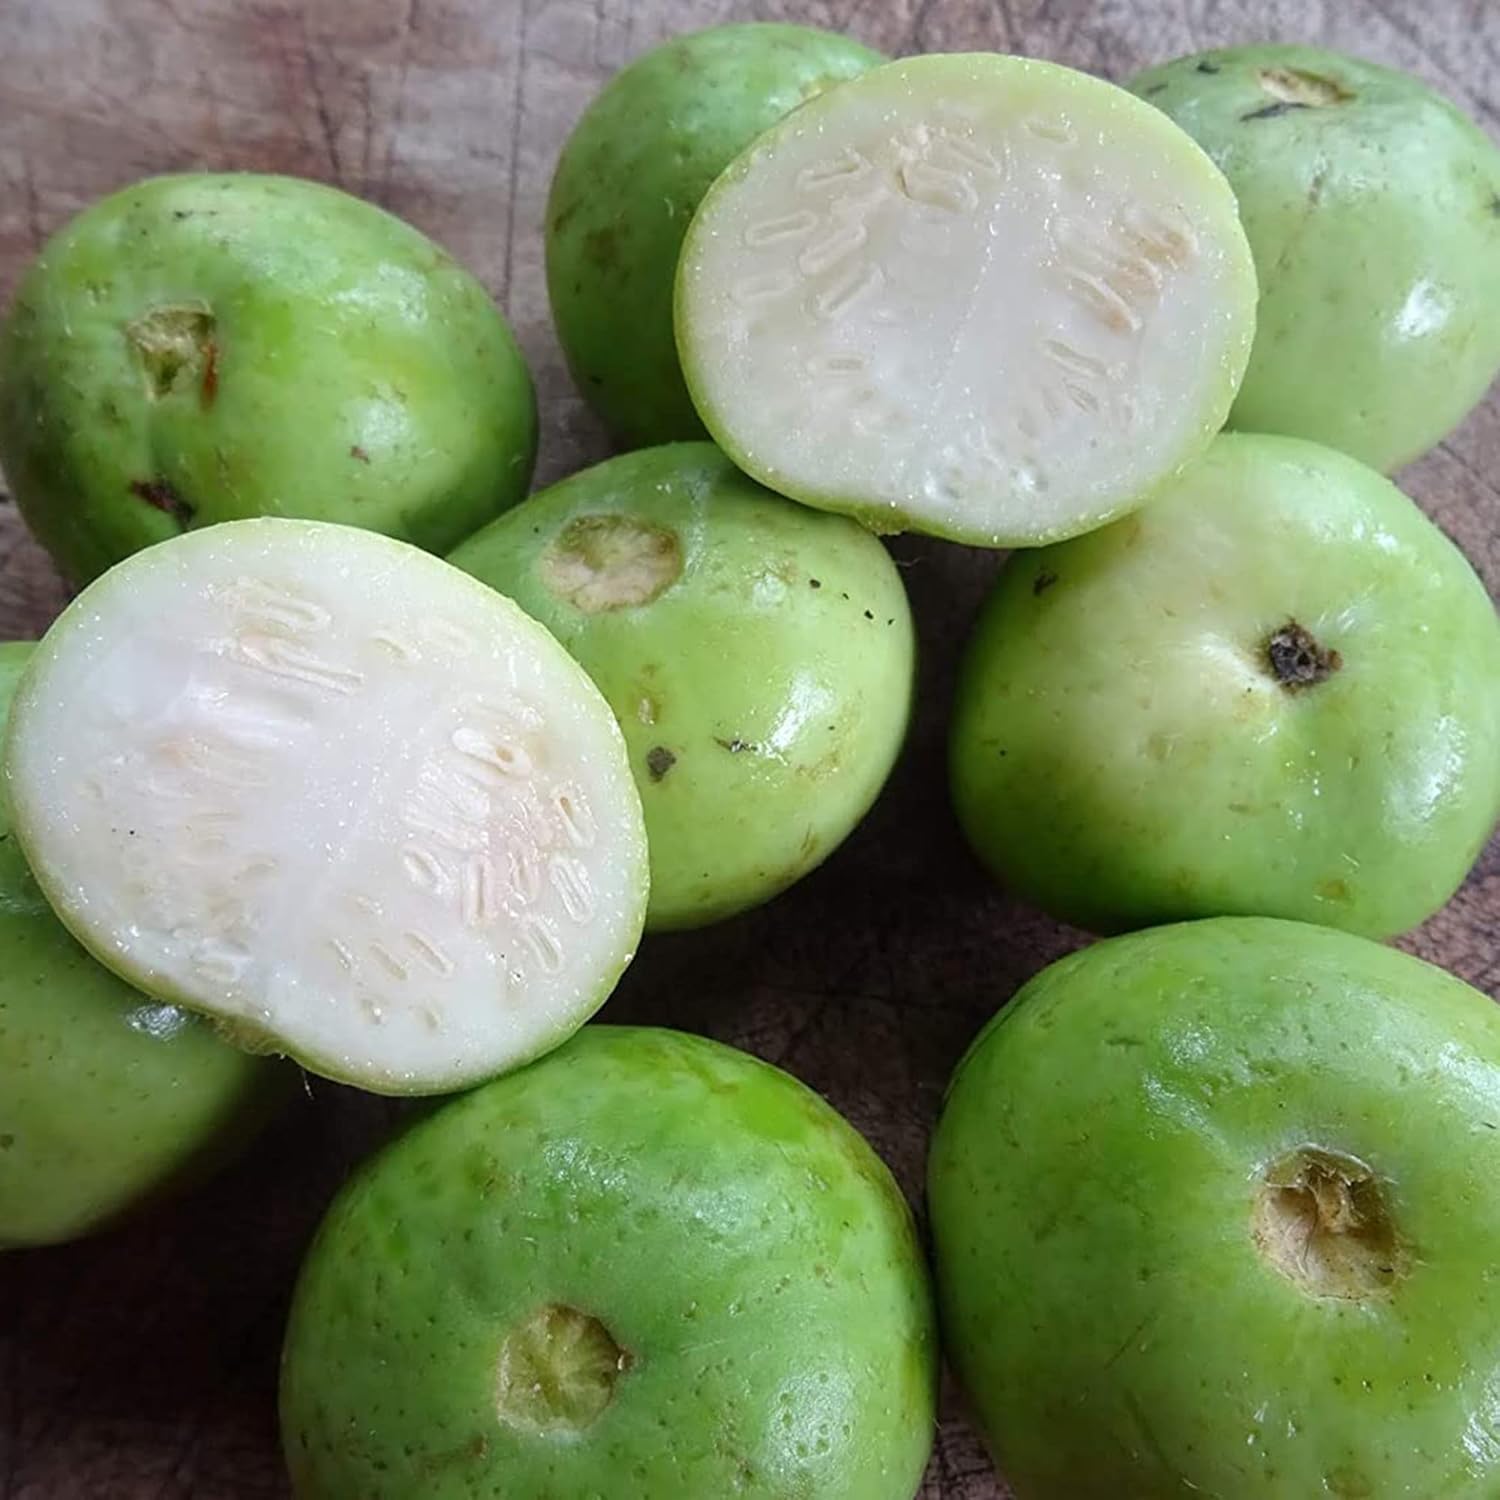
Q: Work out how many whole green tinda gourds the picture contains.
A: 8